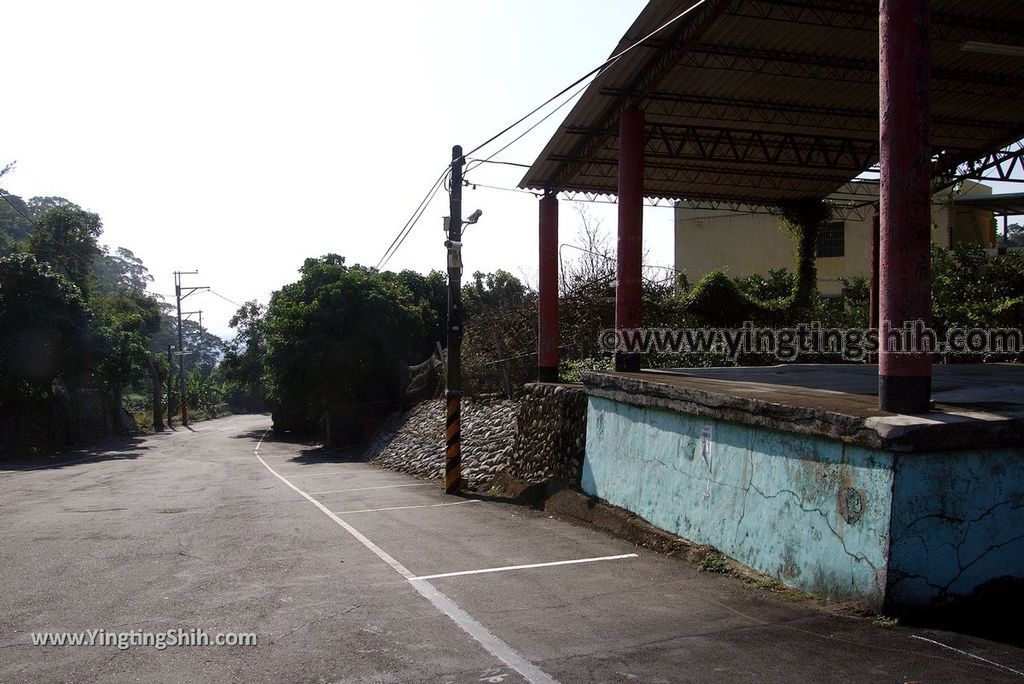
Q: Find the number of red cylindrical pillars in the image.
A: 4